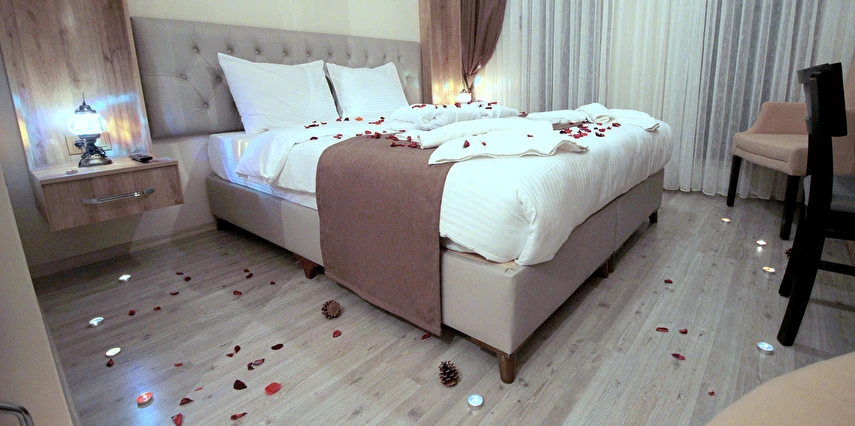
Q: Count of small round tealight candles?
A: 9